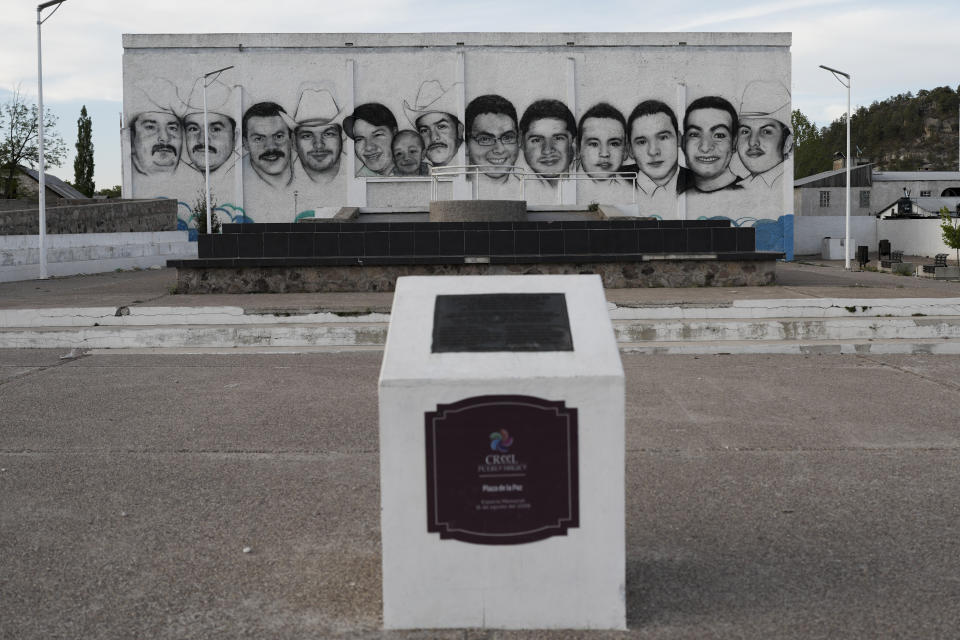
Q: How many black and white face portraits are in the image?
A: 13